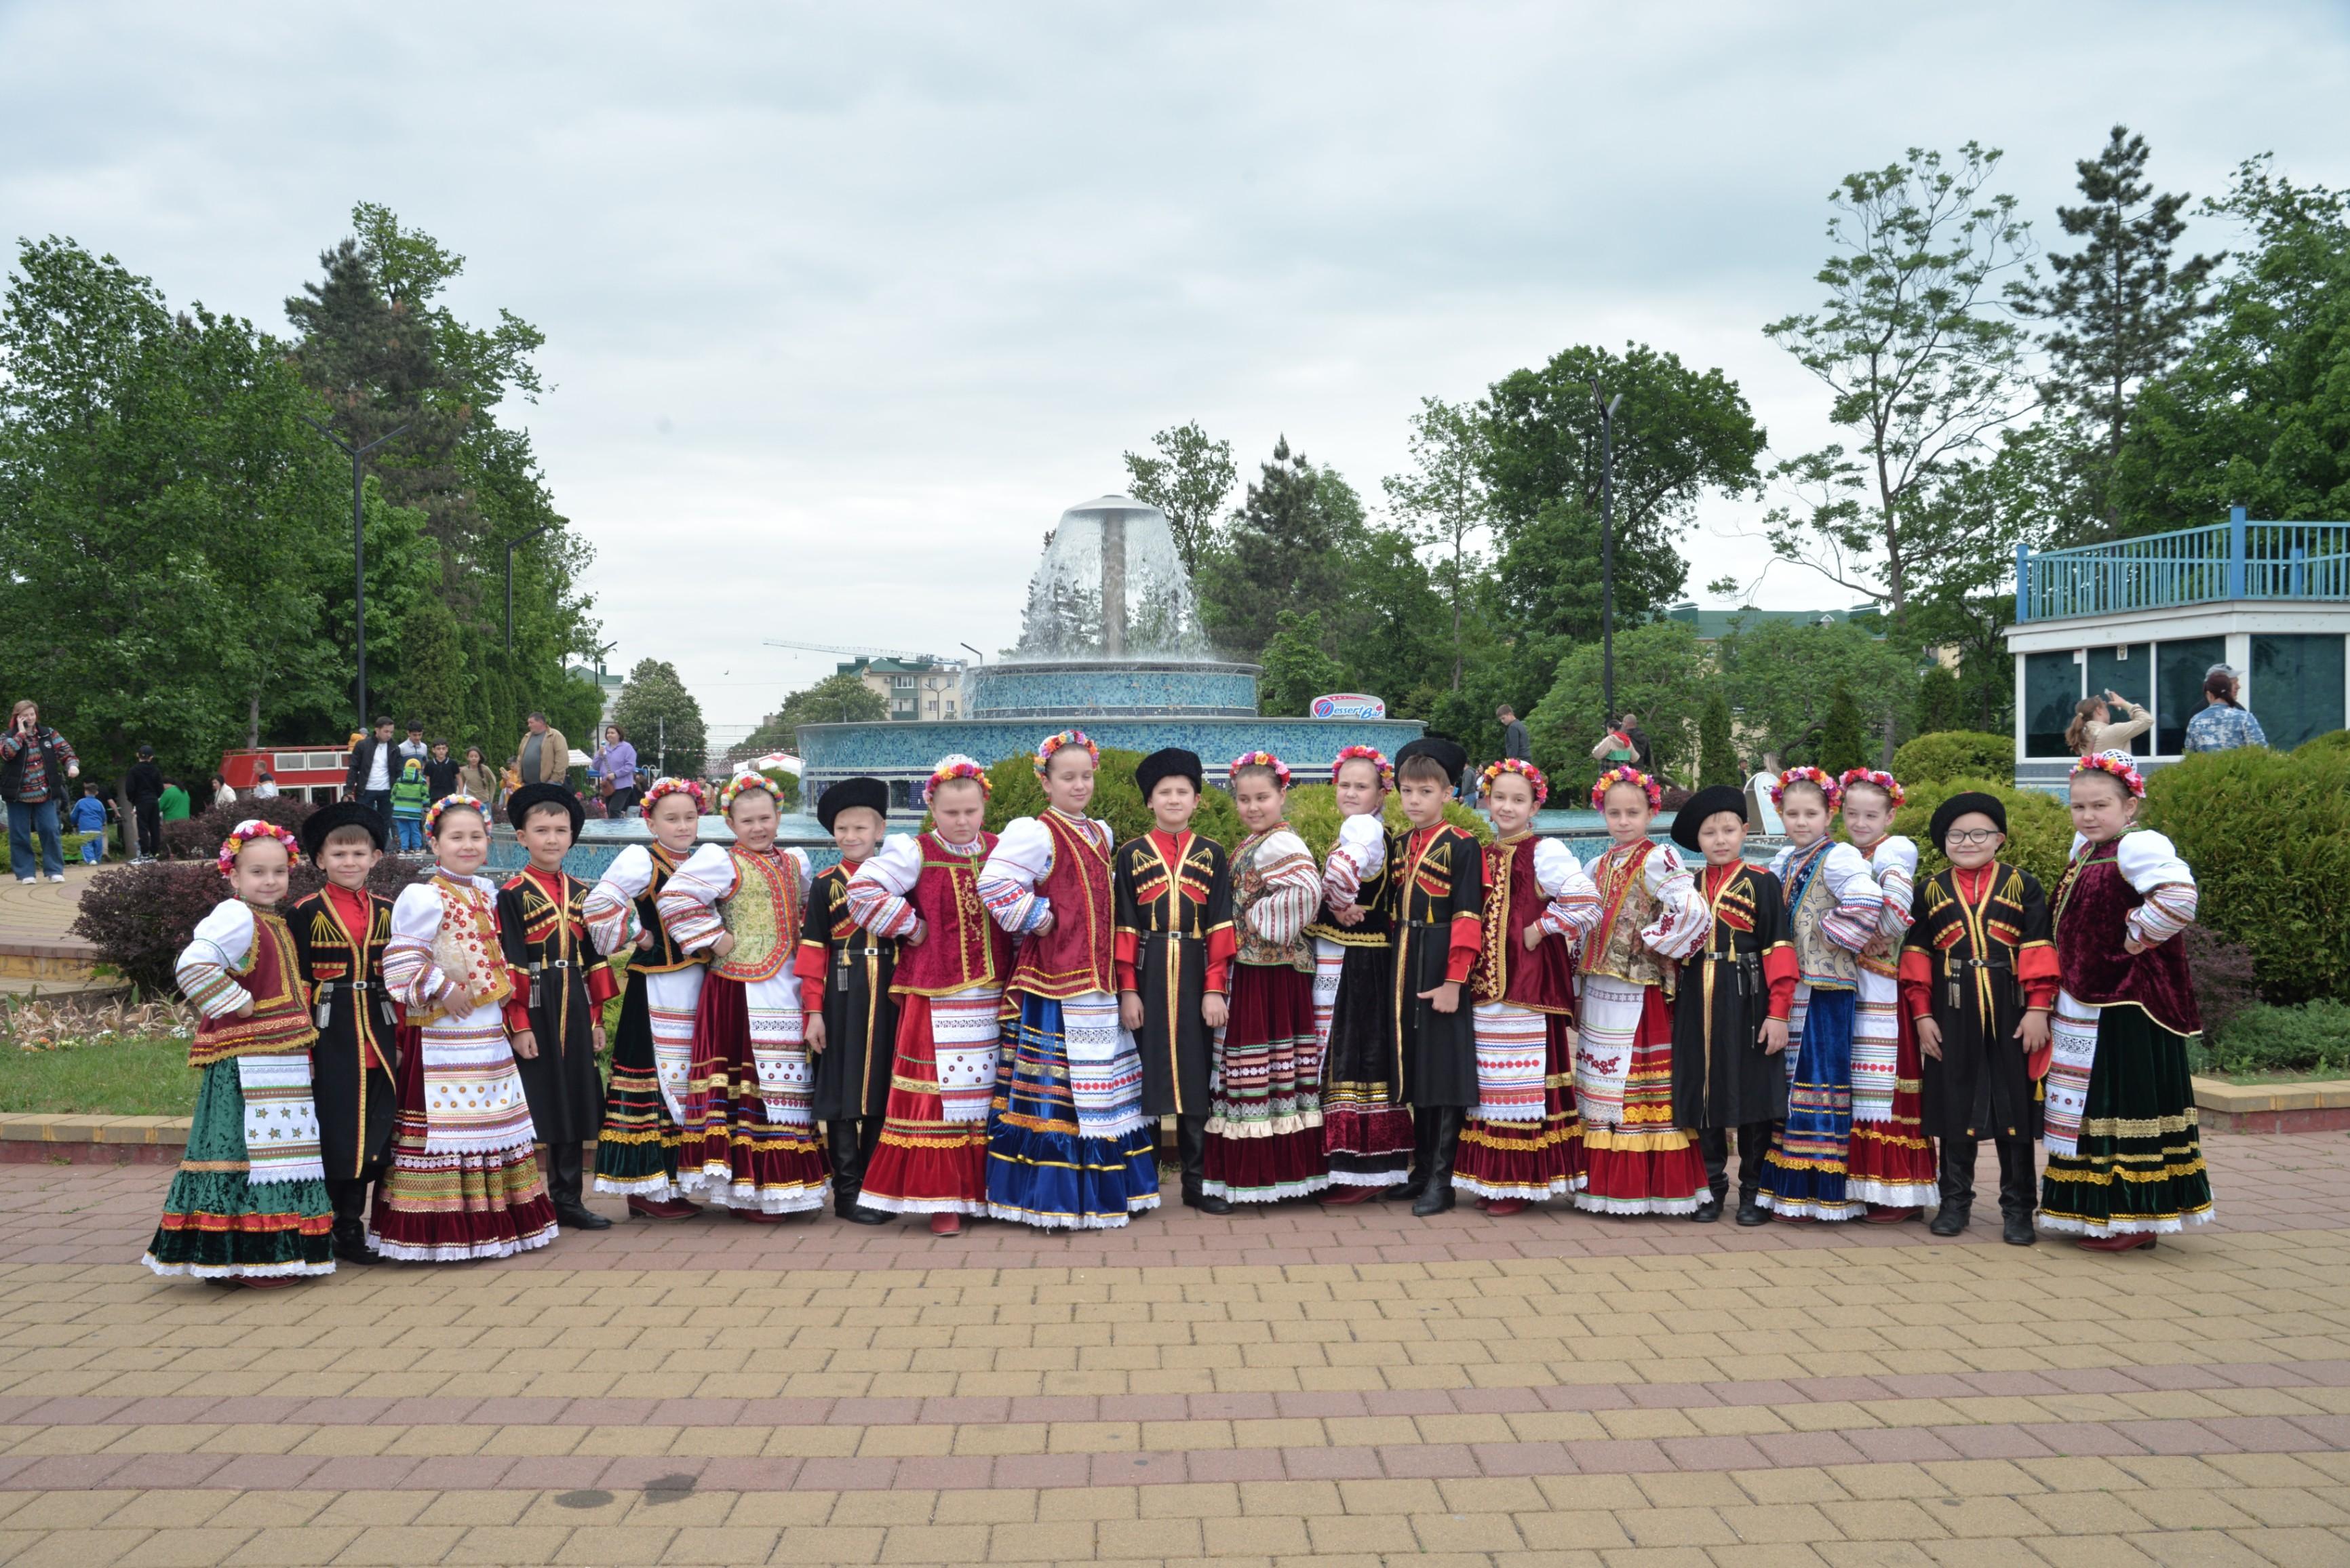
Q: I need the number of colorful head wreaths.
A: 13